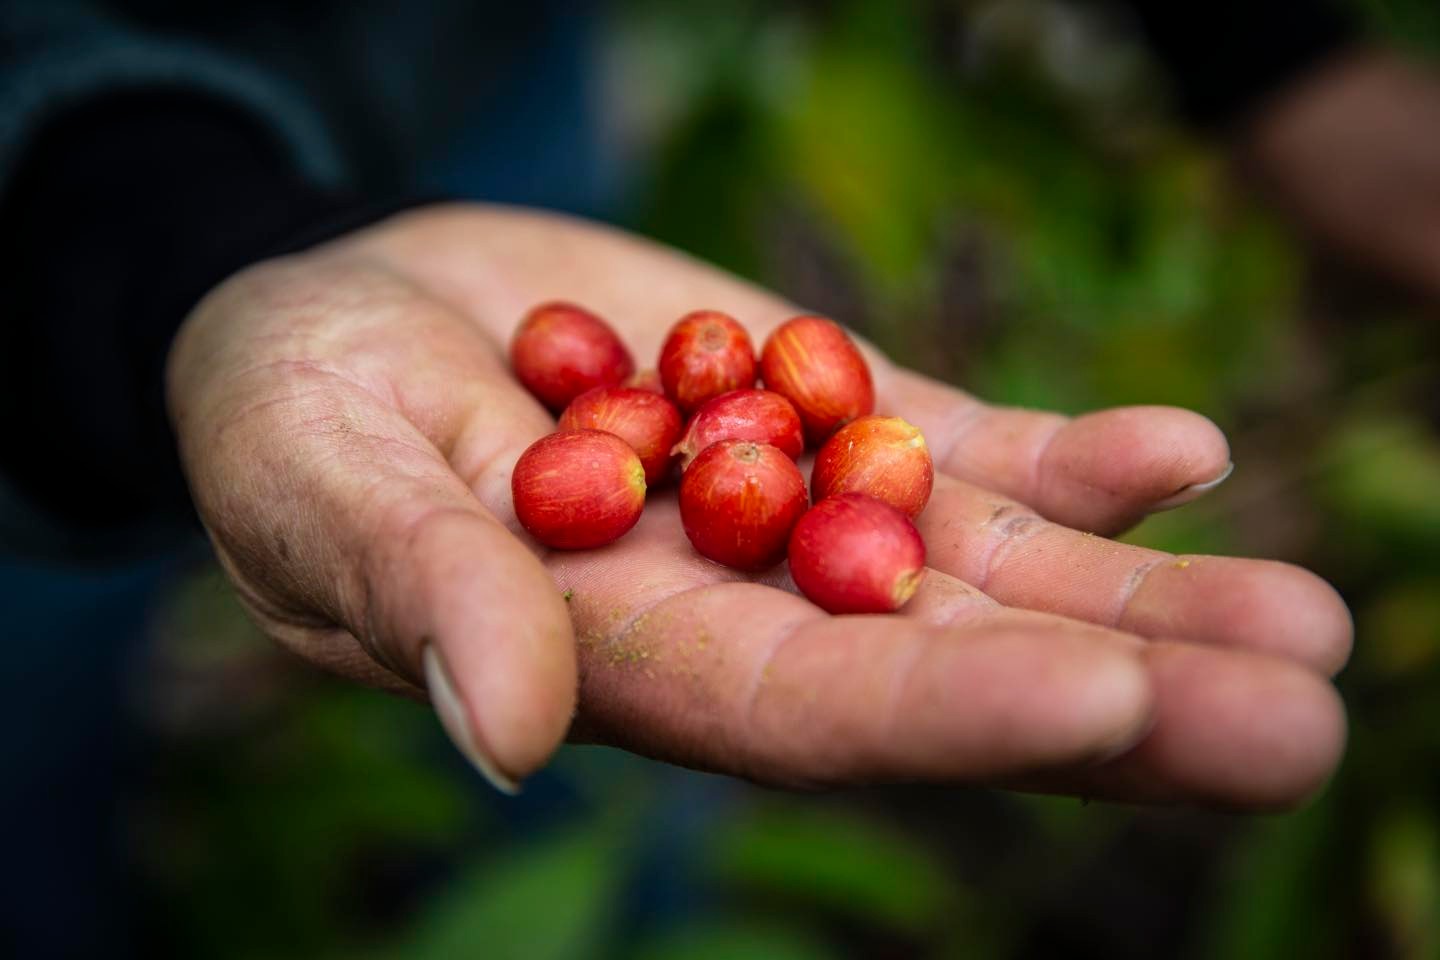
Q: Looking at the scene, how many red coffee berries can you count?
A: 9